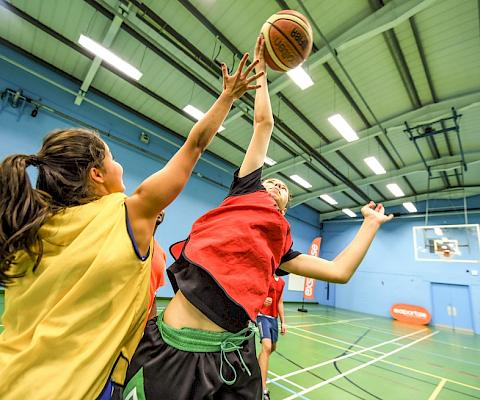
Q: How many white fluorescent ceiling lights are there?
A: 11